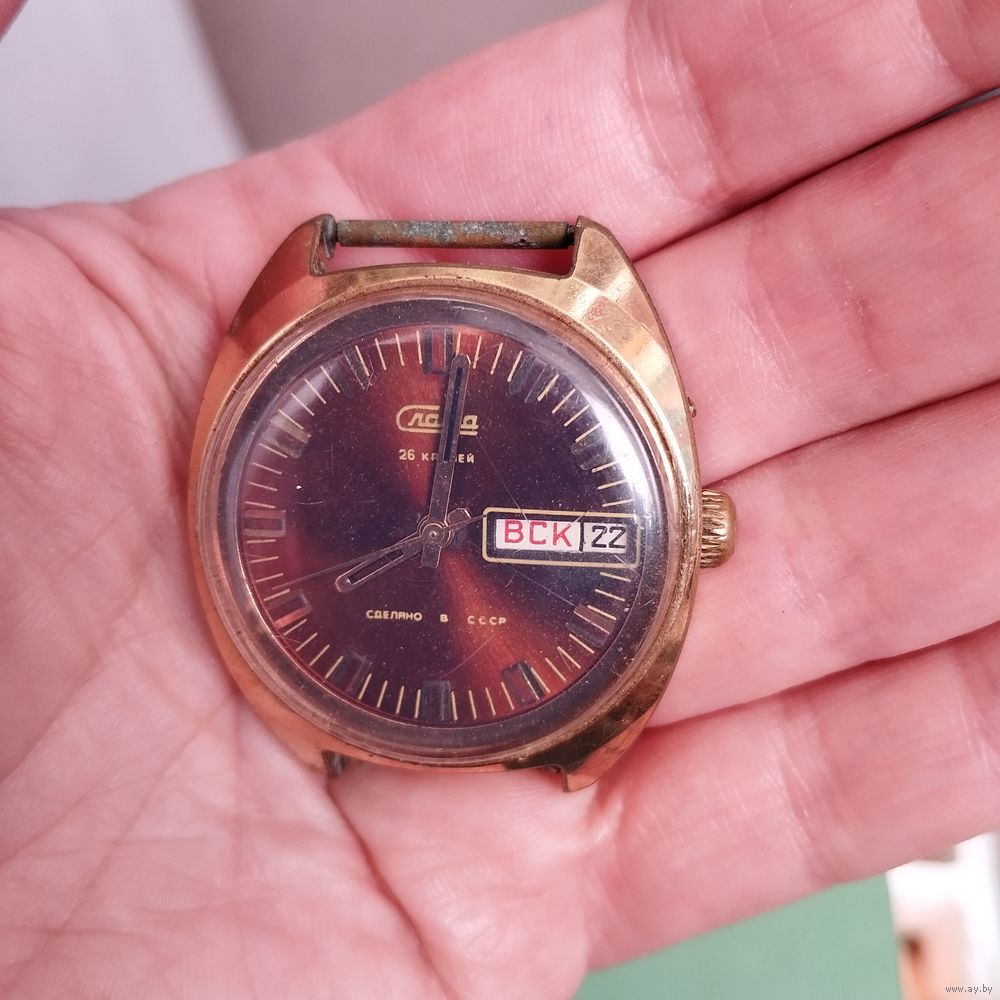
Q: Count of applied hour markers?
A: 11